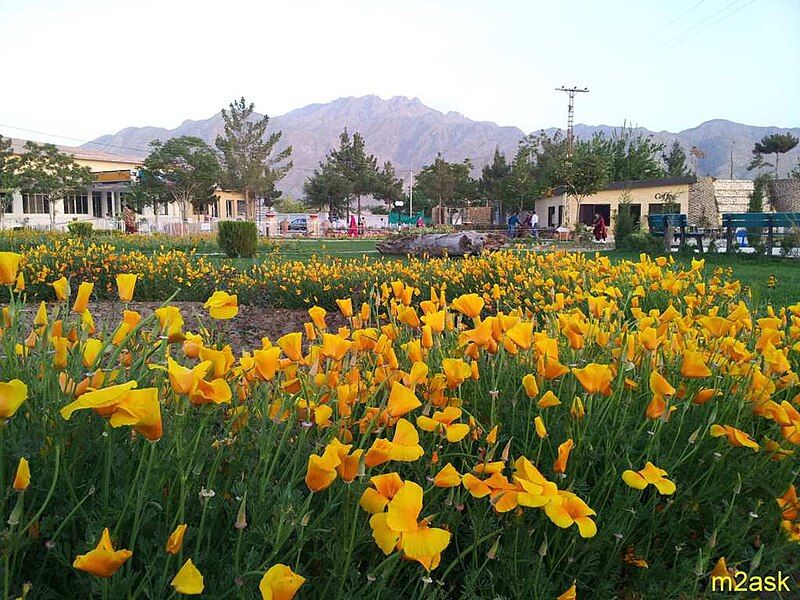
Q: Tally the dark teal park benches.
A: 2